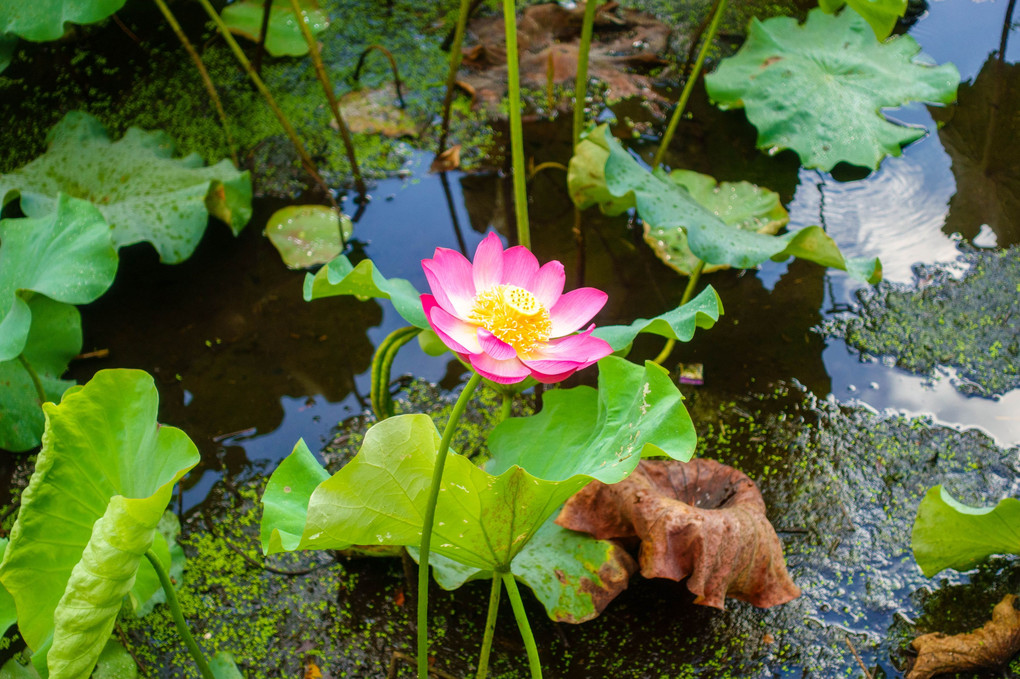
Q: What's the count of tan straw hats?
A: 0